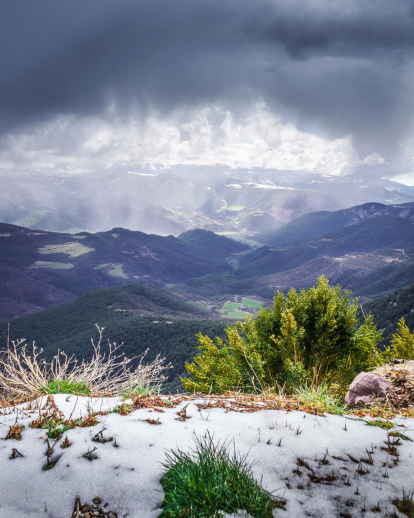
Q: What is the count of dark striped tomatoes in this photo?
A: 0